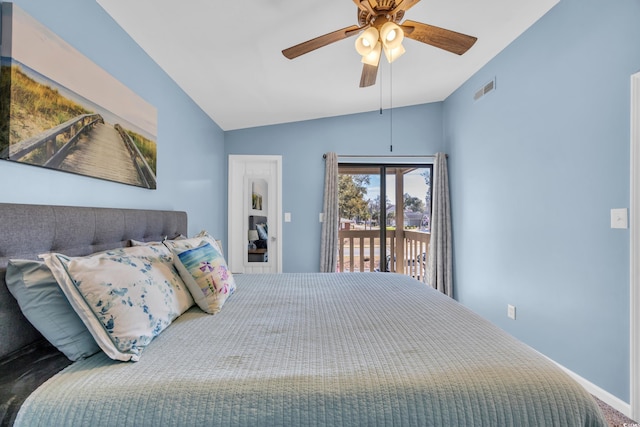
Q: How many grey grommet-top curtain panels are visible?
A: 2